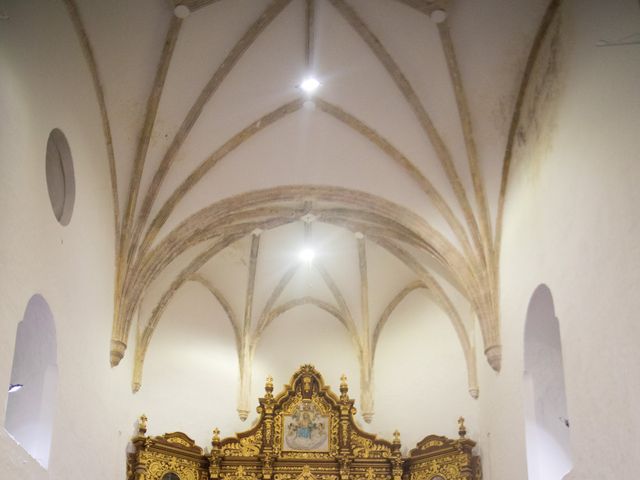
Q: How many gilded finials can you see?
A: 6